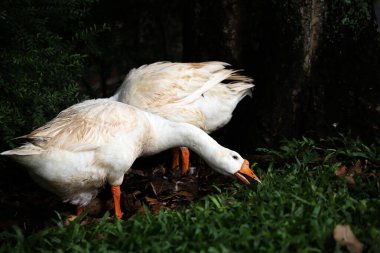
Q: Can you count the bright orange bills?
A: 1